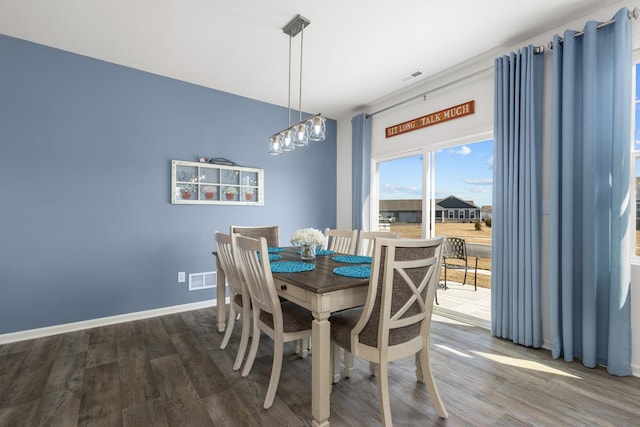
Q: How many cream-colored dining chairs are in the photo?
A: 6